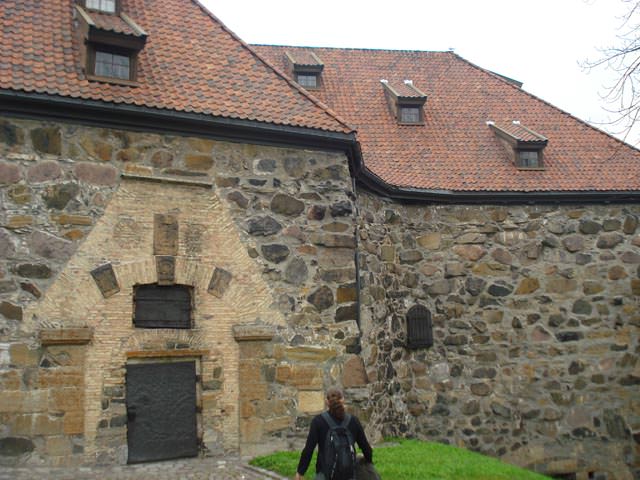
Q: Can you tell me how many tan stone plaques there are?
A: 4